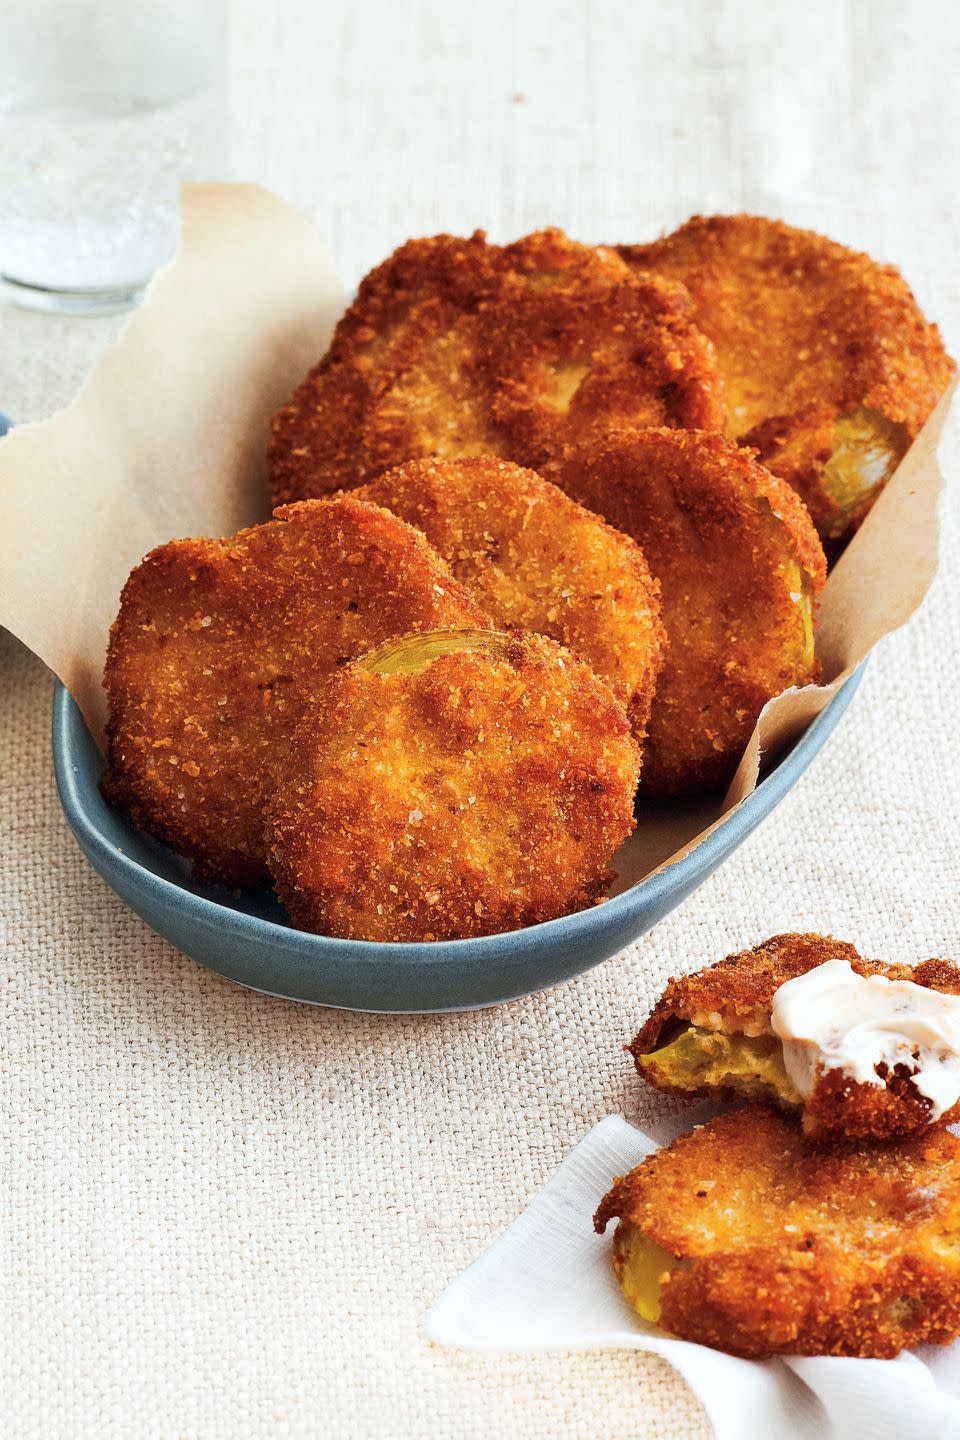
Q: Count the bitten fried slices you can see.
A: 1